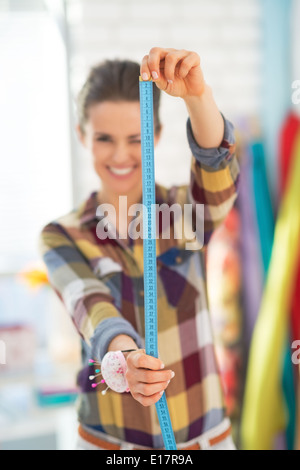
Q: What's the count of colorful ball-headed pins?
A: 7